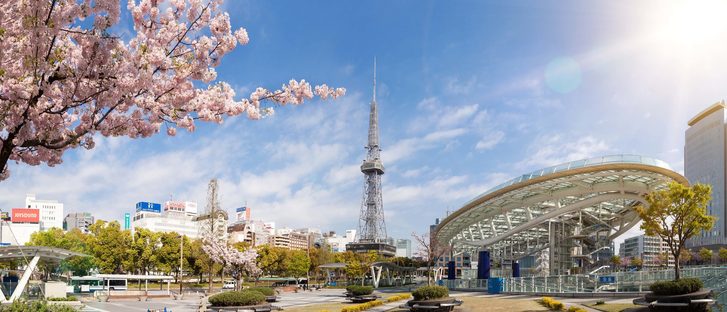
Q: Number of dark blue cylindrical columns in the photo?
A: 3